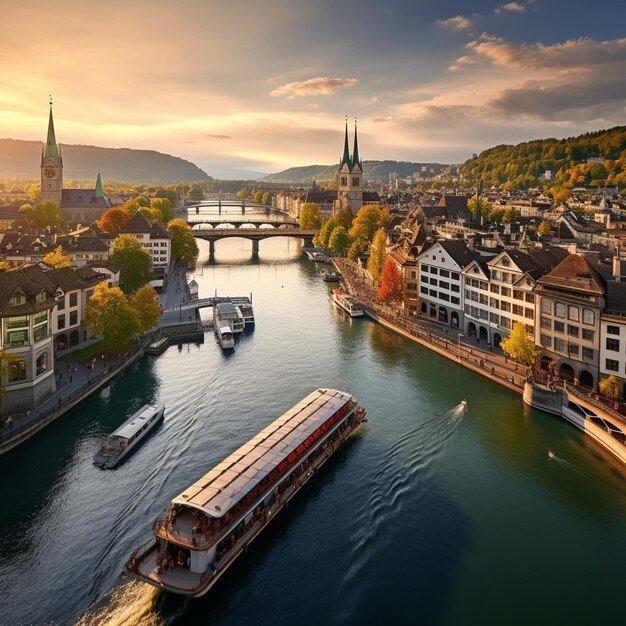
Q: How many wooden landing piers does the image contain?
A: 1